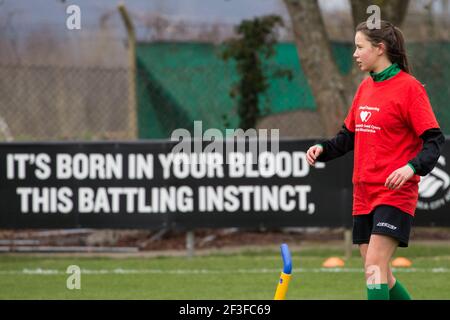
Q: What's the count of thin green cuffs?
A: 2